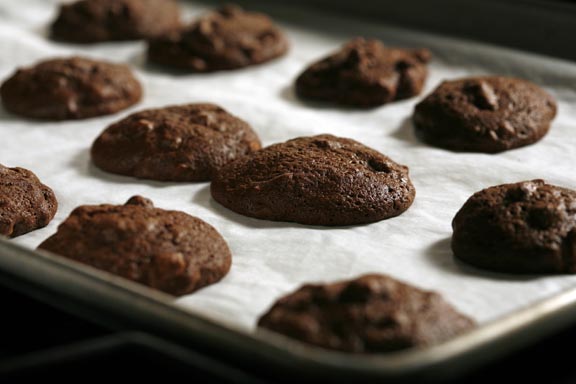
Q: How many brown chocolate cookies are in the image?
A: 11